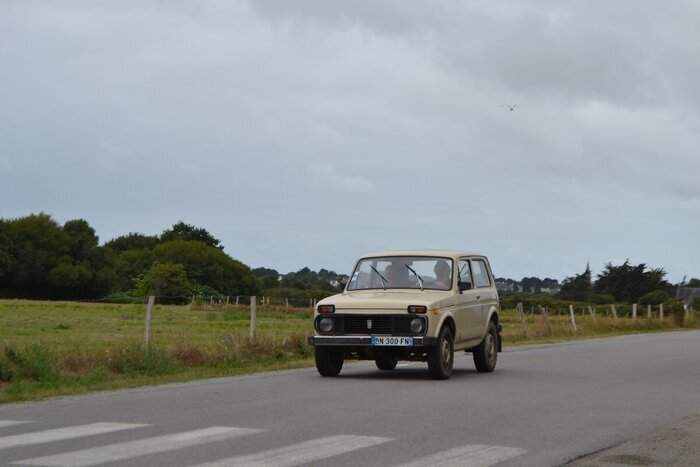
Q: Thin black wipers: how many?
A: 2